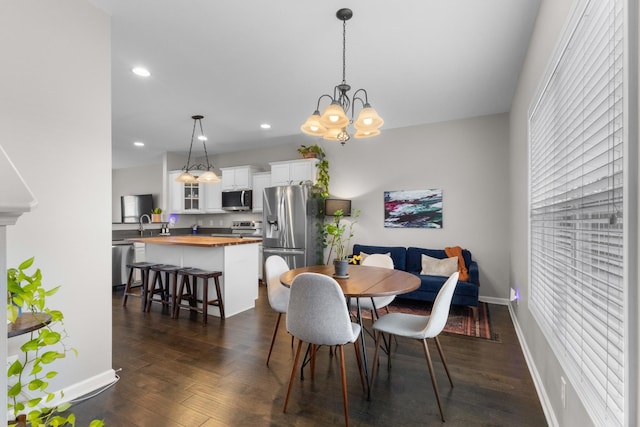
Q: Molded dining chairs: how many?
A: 4